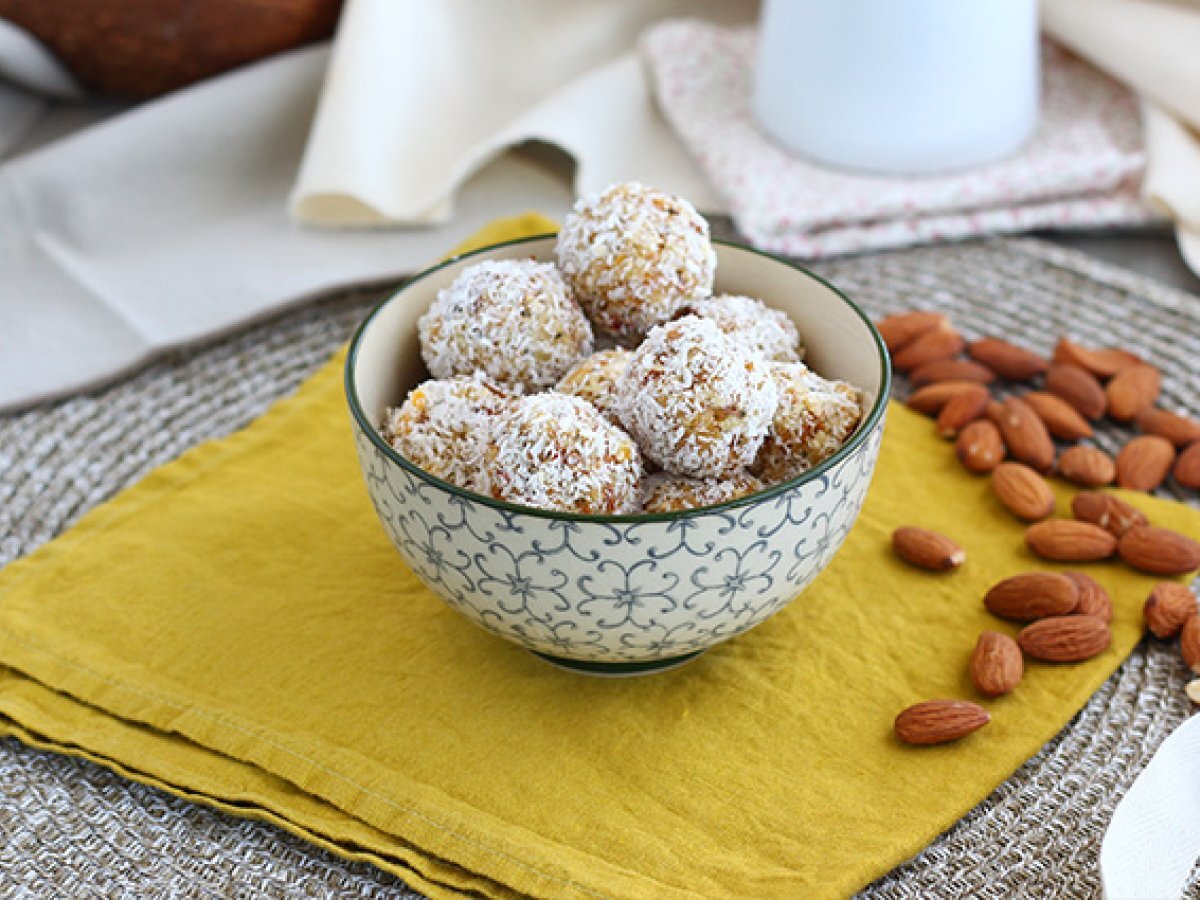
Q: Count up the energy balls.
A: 9